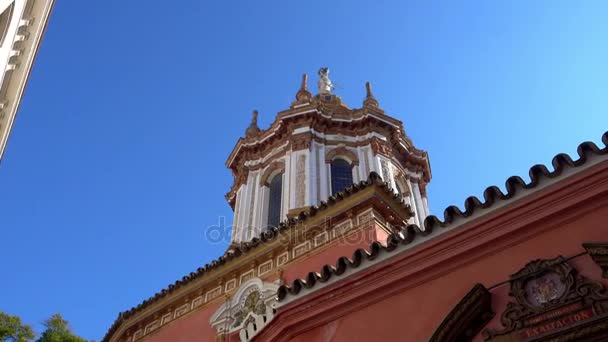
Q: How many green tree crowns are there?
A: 2